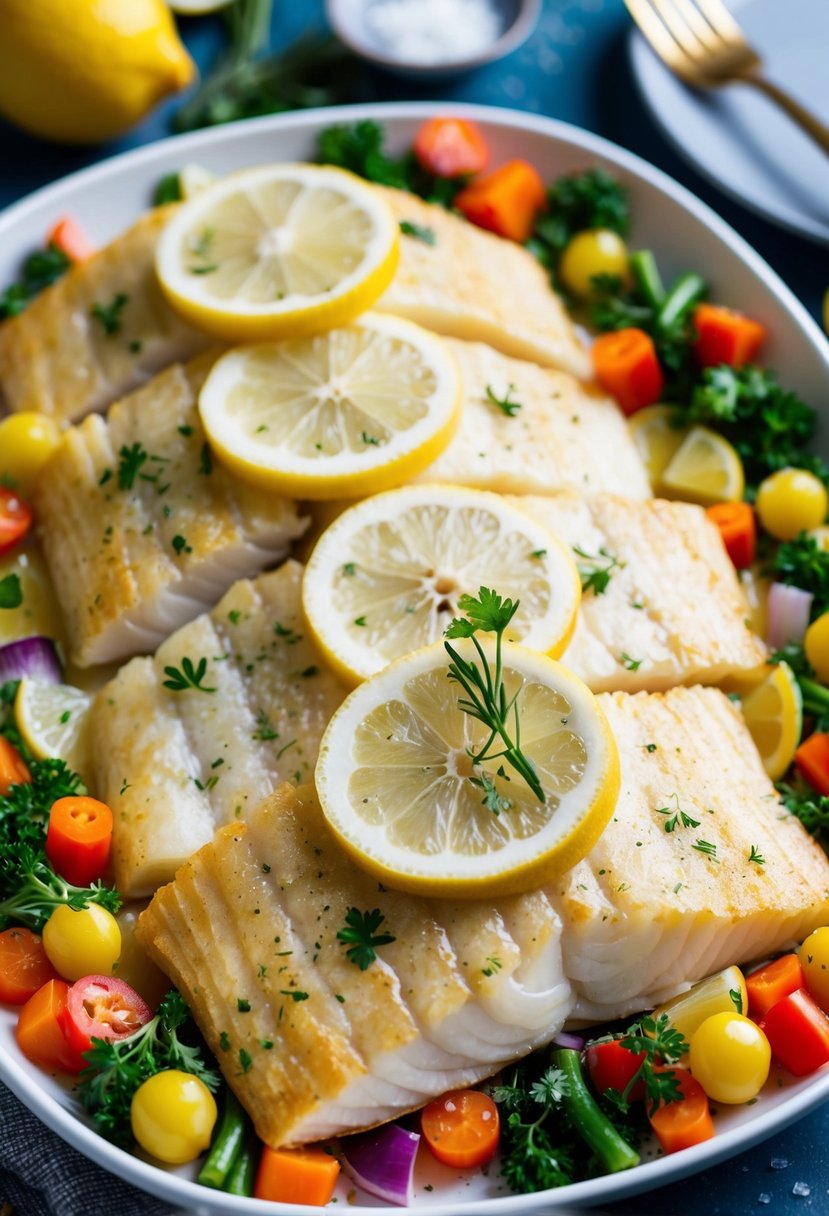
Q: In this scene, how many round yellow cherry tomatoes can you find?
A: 8